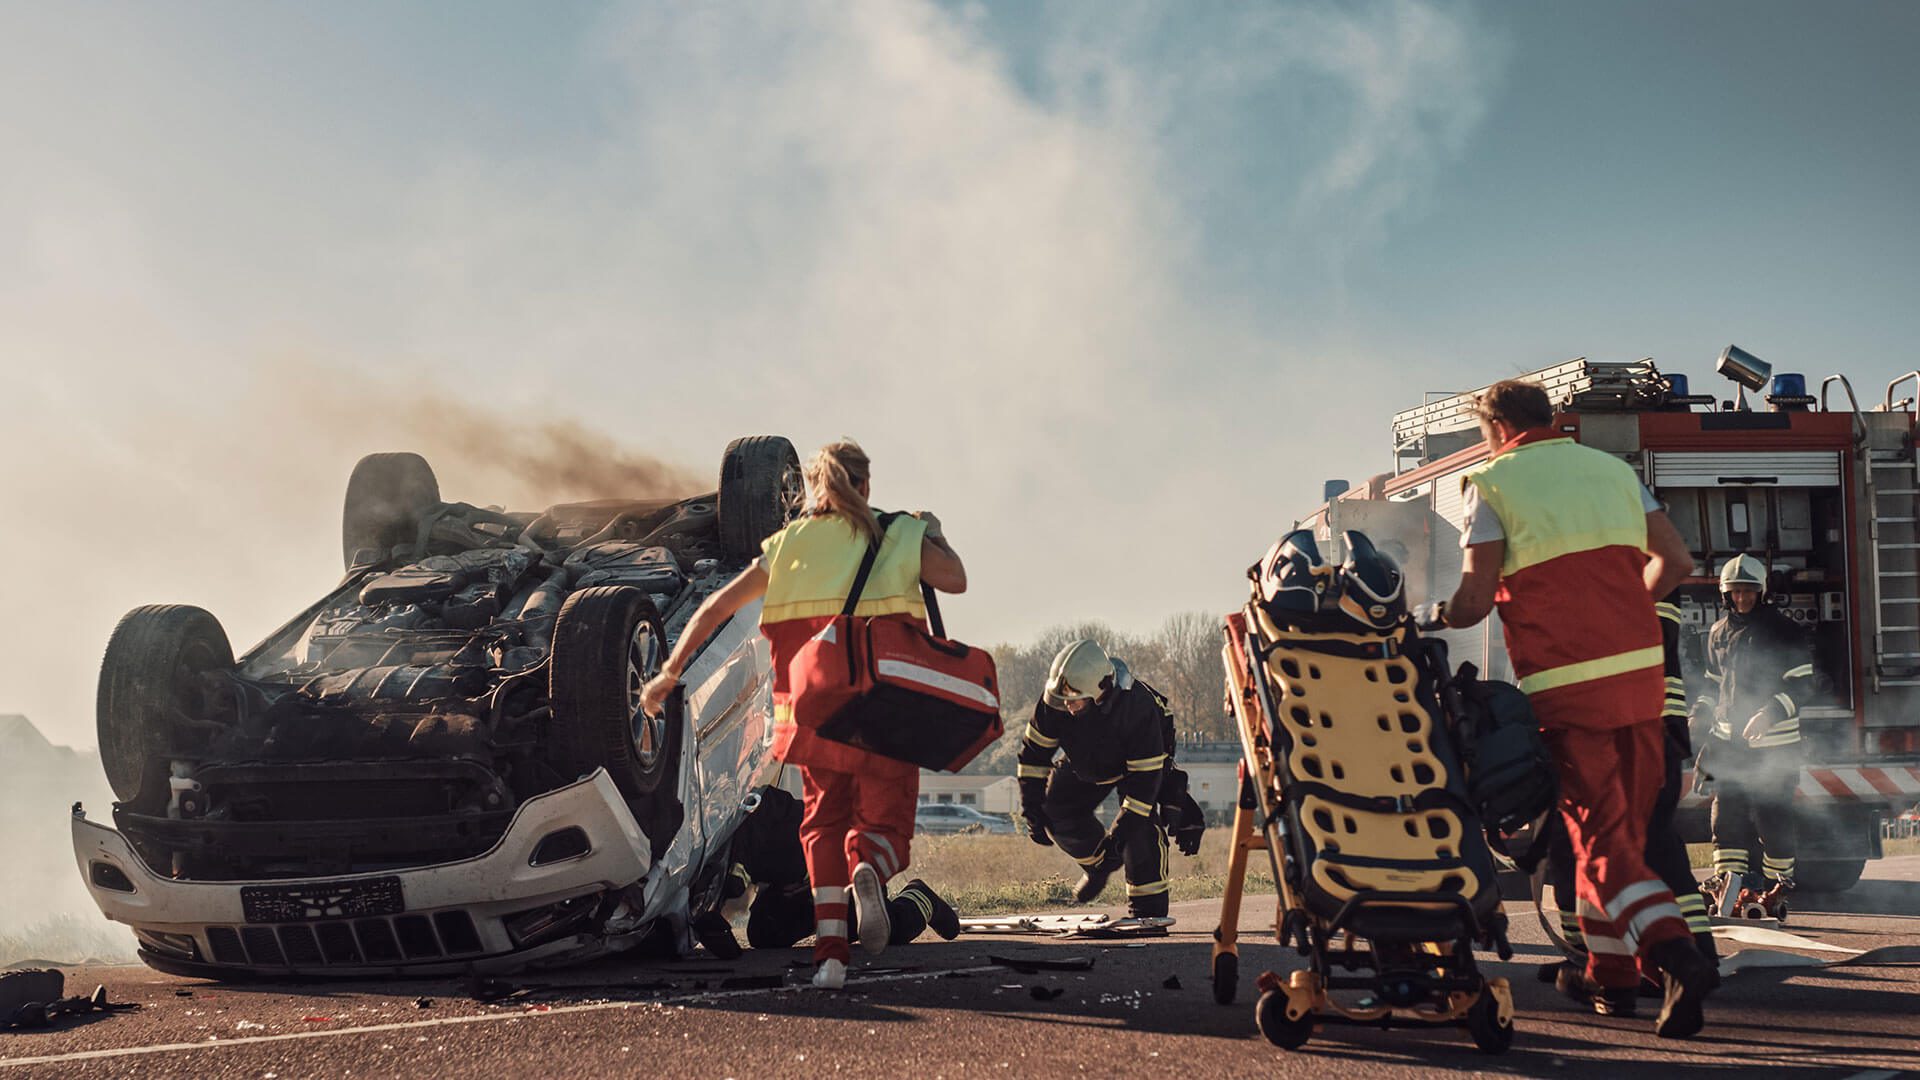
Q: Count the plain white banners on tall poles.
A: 0